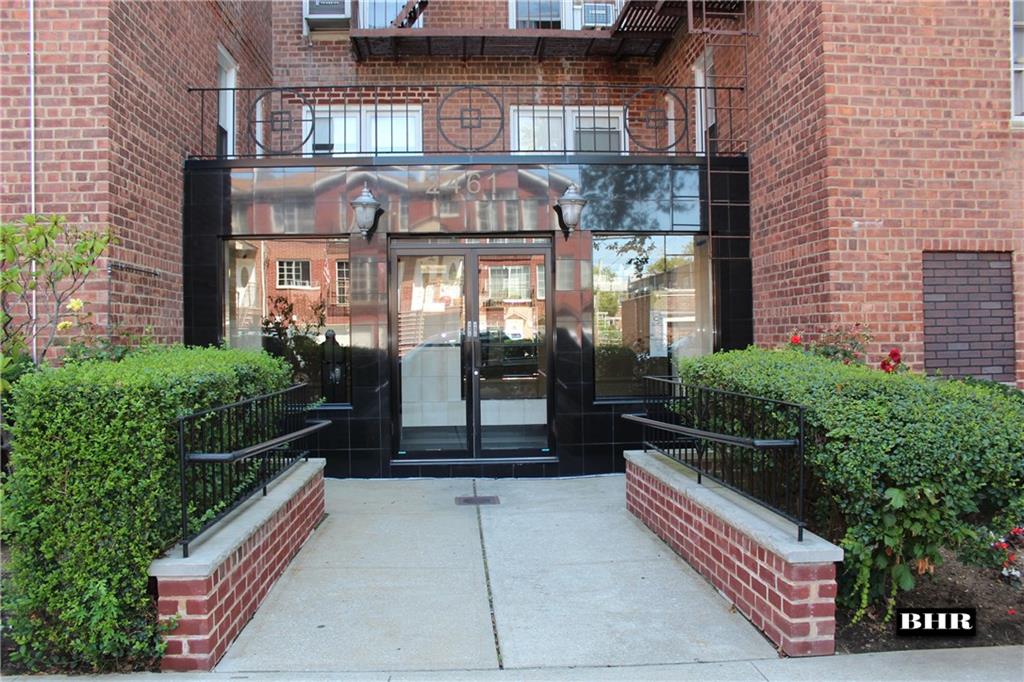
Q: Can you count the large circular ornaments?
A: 3